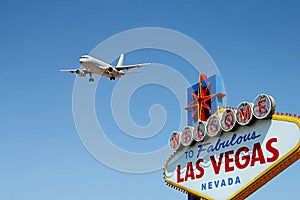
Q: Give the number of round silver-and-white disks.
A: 7